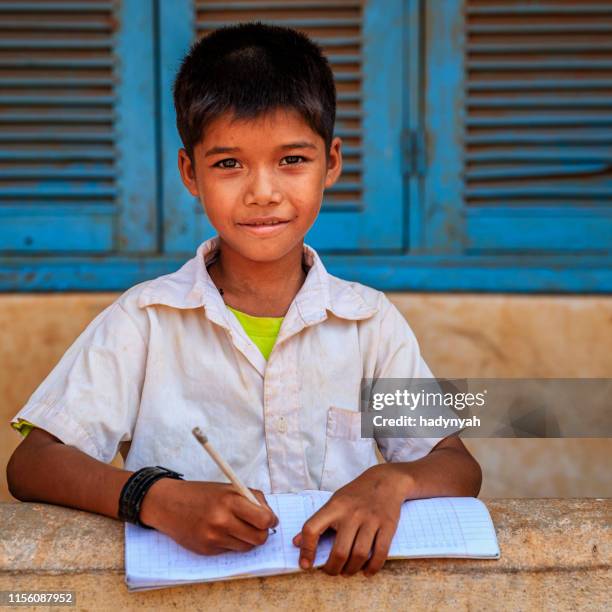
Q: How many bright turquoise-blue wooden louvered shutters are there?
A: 3